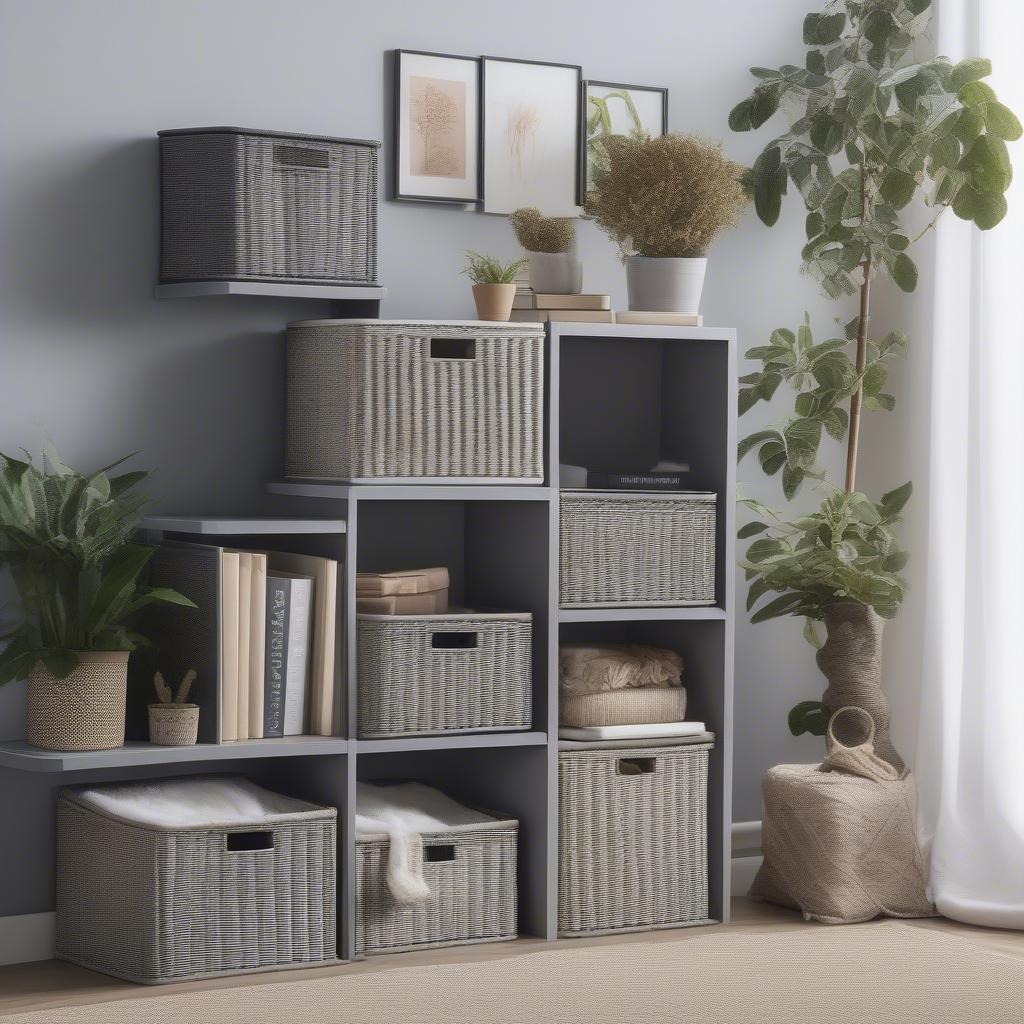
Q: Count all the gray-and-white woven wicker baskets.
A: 7